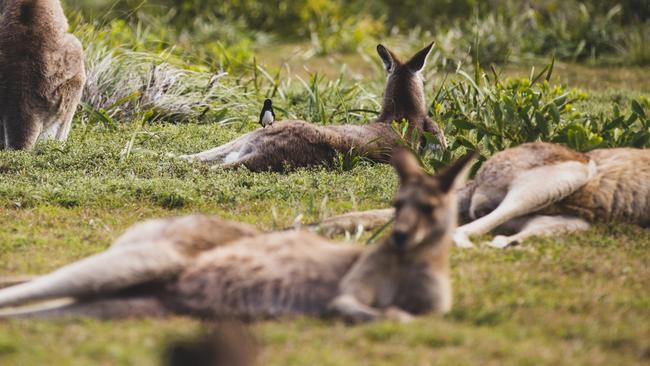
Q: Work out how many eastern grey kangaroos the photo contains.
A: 4